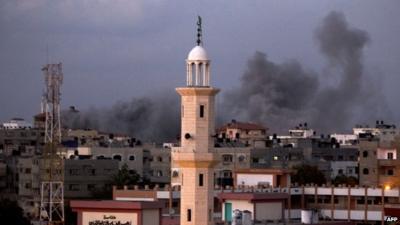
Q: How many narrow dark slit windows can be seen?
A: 3